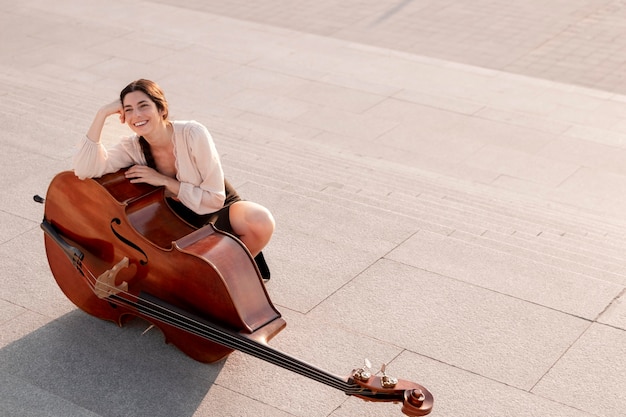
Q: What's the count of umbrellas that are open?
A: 0